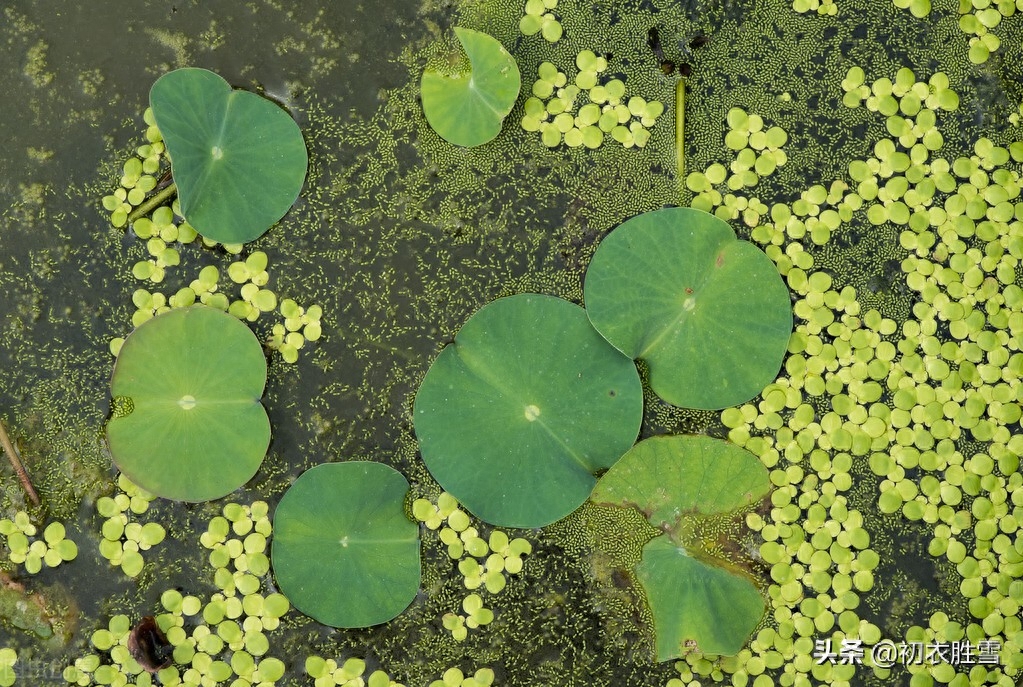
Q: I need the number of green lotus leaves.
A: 7